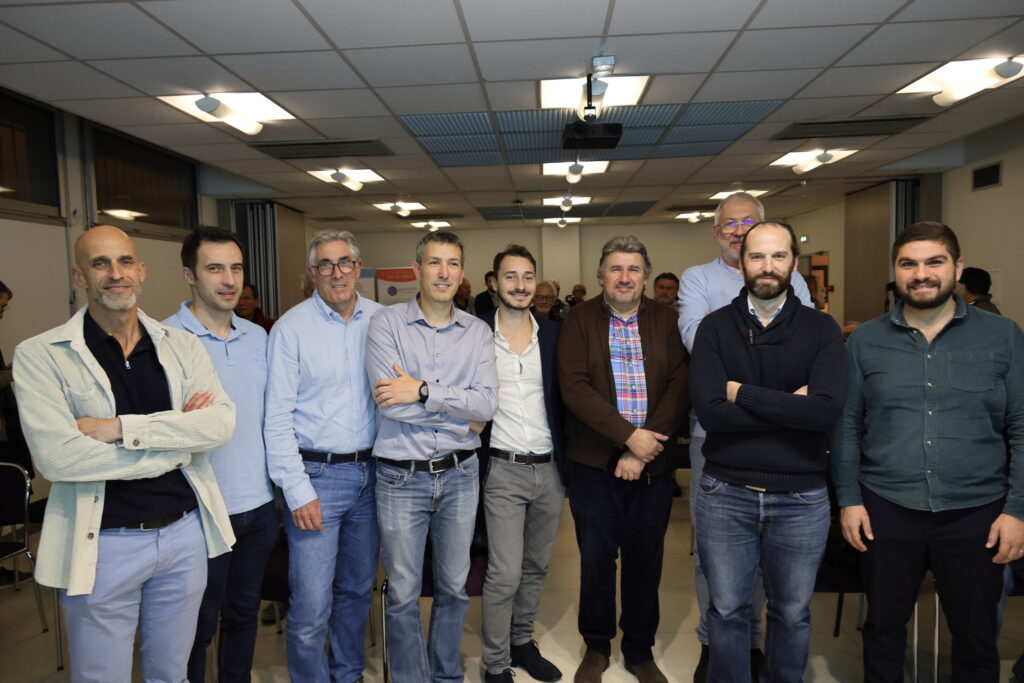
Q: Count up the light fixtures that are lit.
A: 12